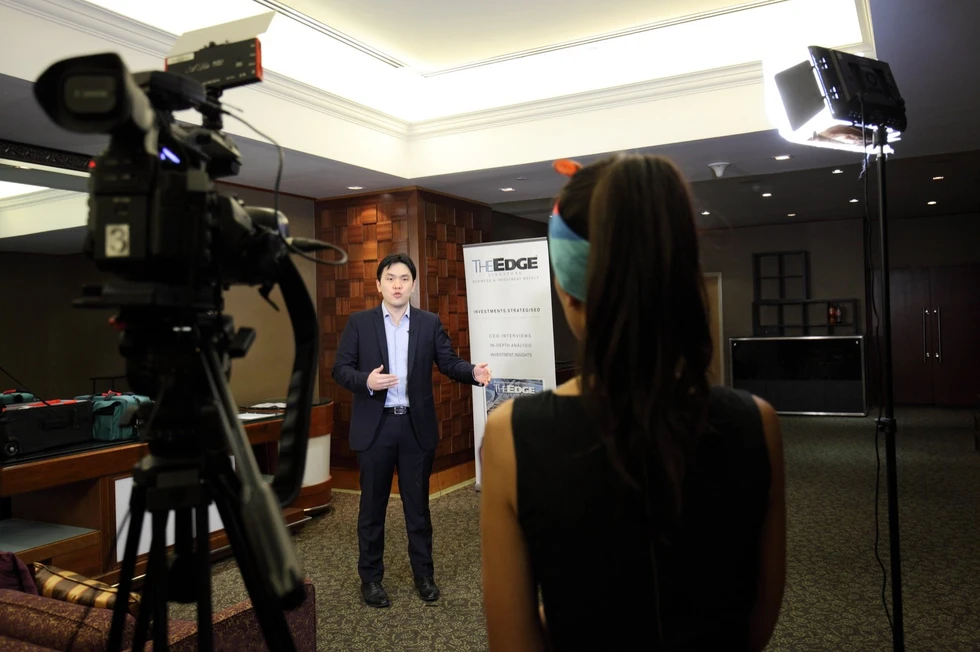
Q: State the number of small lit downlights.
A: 10